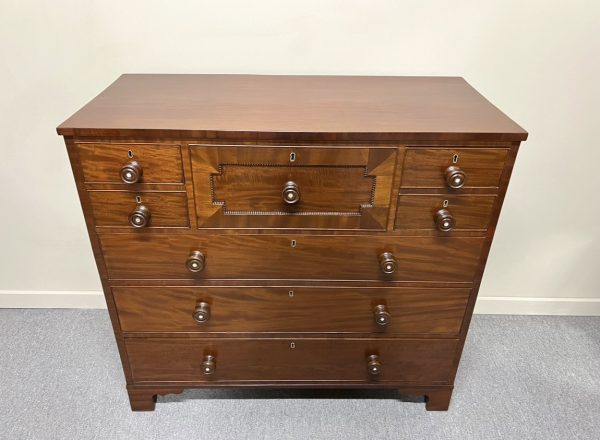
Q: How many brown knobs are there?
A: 11